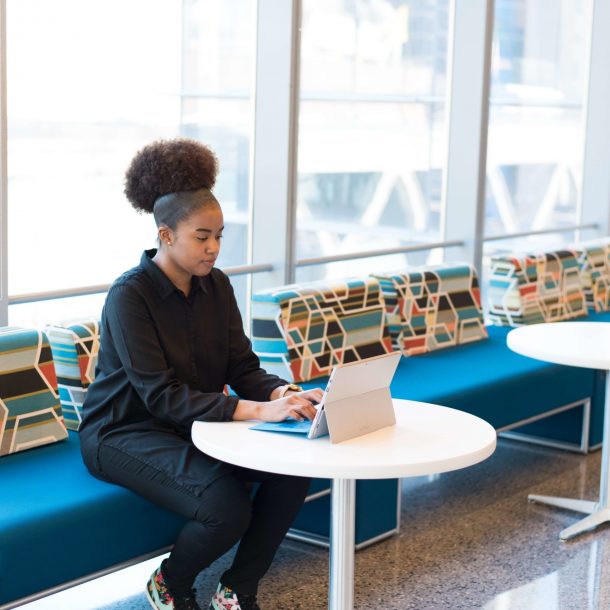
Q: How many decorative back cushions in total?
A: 6